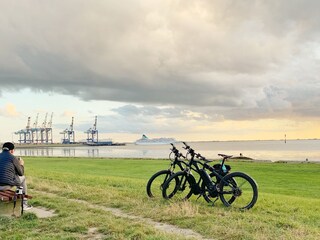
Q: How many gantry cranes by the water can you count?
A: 6